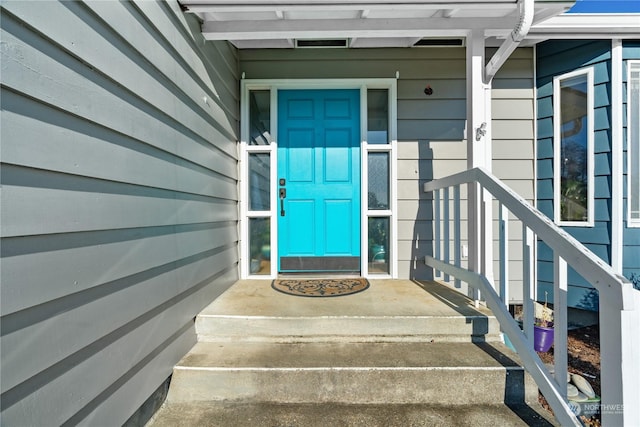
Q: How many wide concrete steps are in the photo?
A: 3